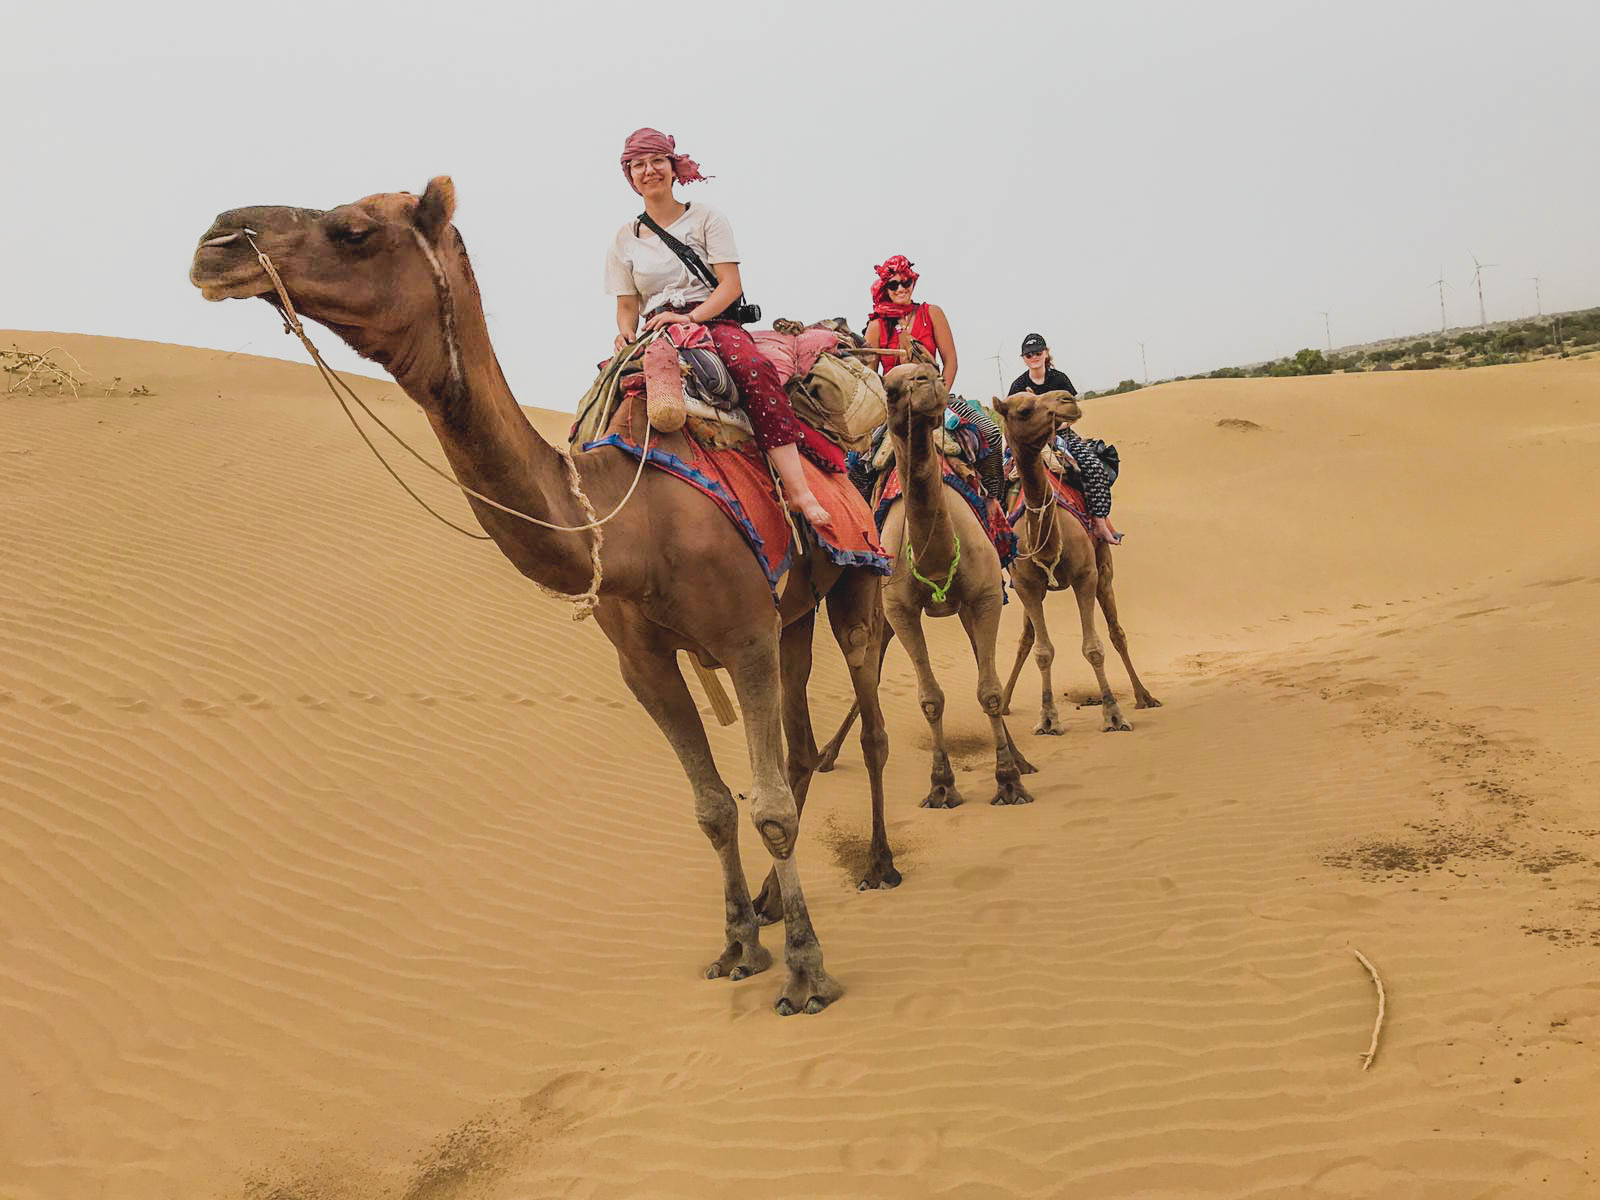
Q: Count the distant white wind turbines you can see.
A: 6